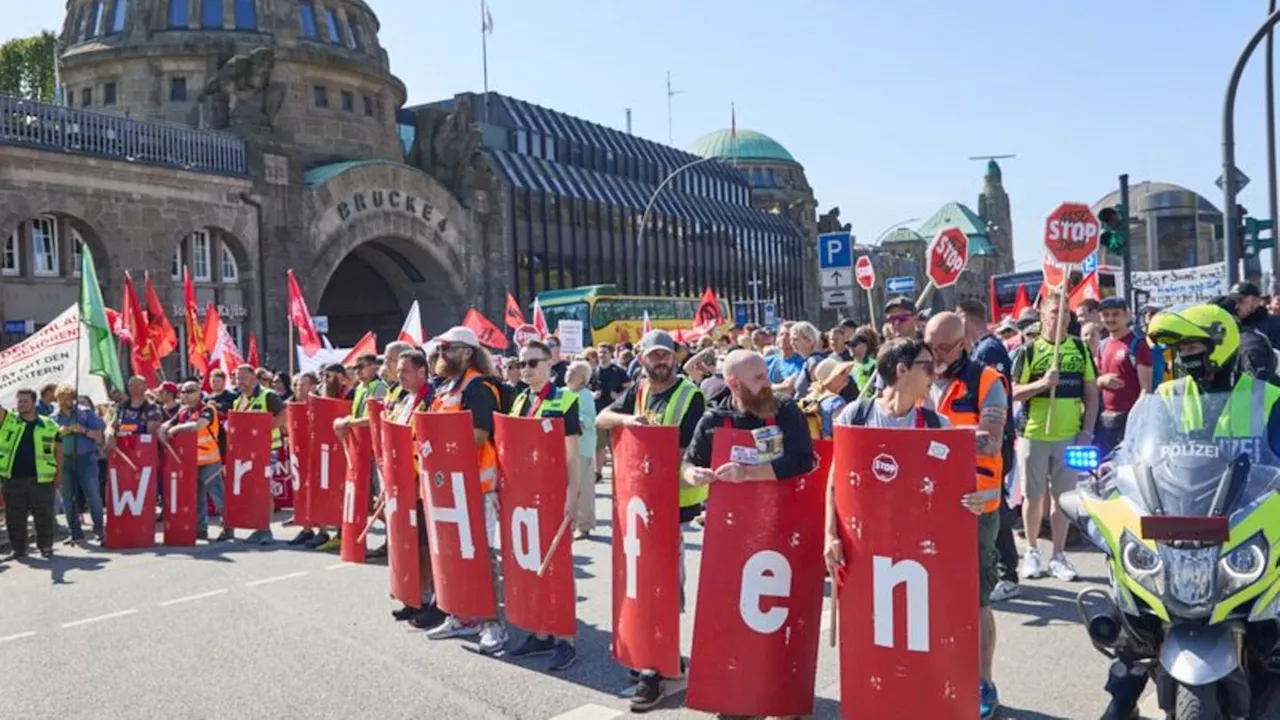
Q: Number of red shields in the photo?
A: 13